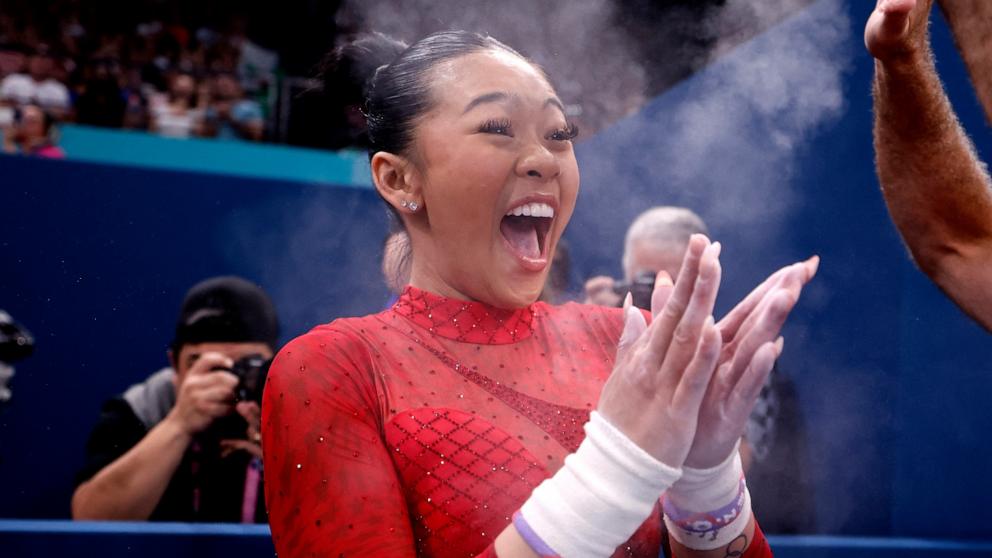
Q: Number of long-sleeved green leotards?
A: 0